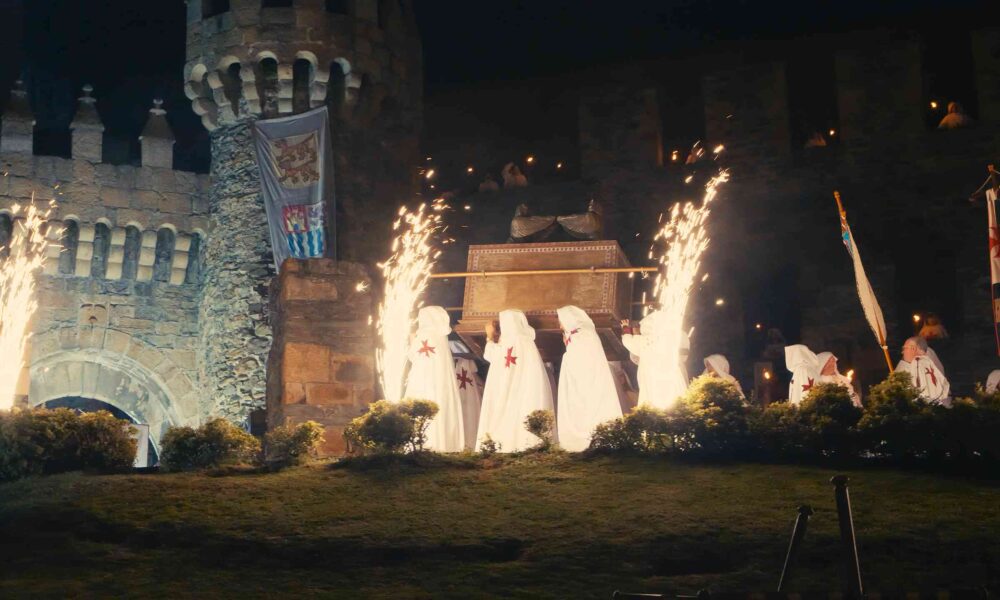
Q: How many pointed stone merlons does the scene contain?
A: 3